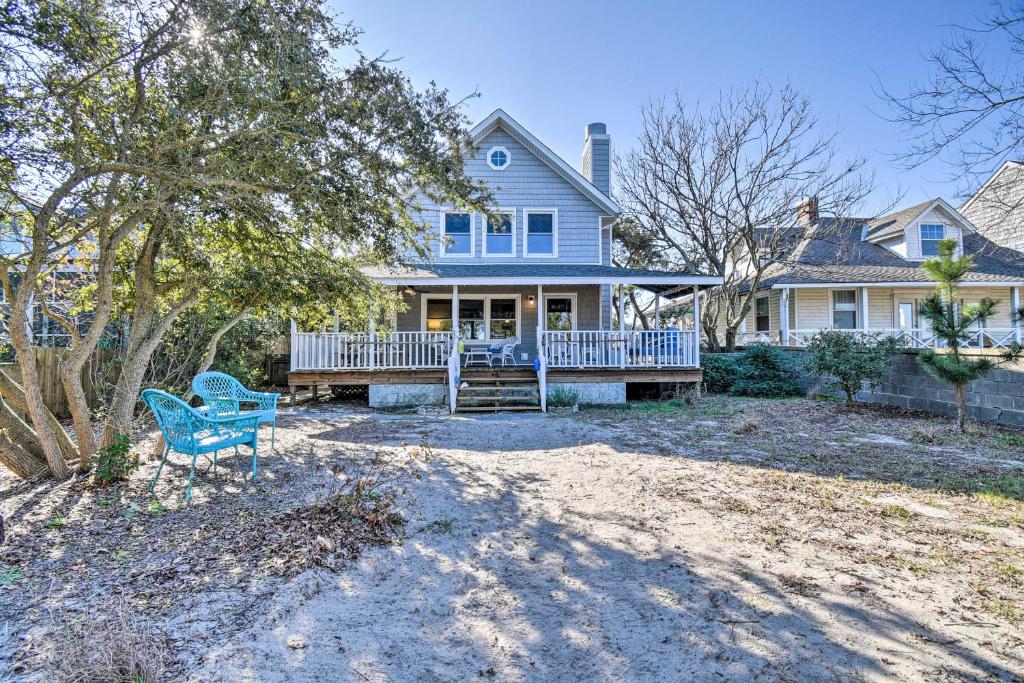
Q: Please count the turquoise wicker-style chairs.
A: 2